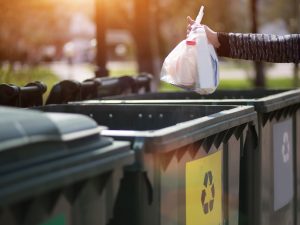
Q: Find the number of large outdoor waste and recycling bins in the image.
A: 3